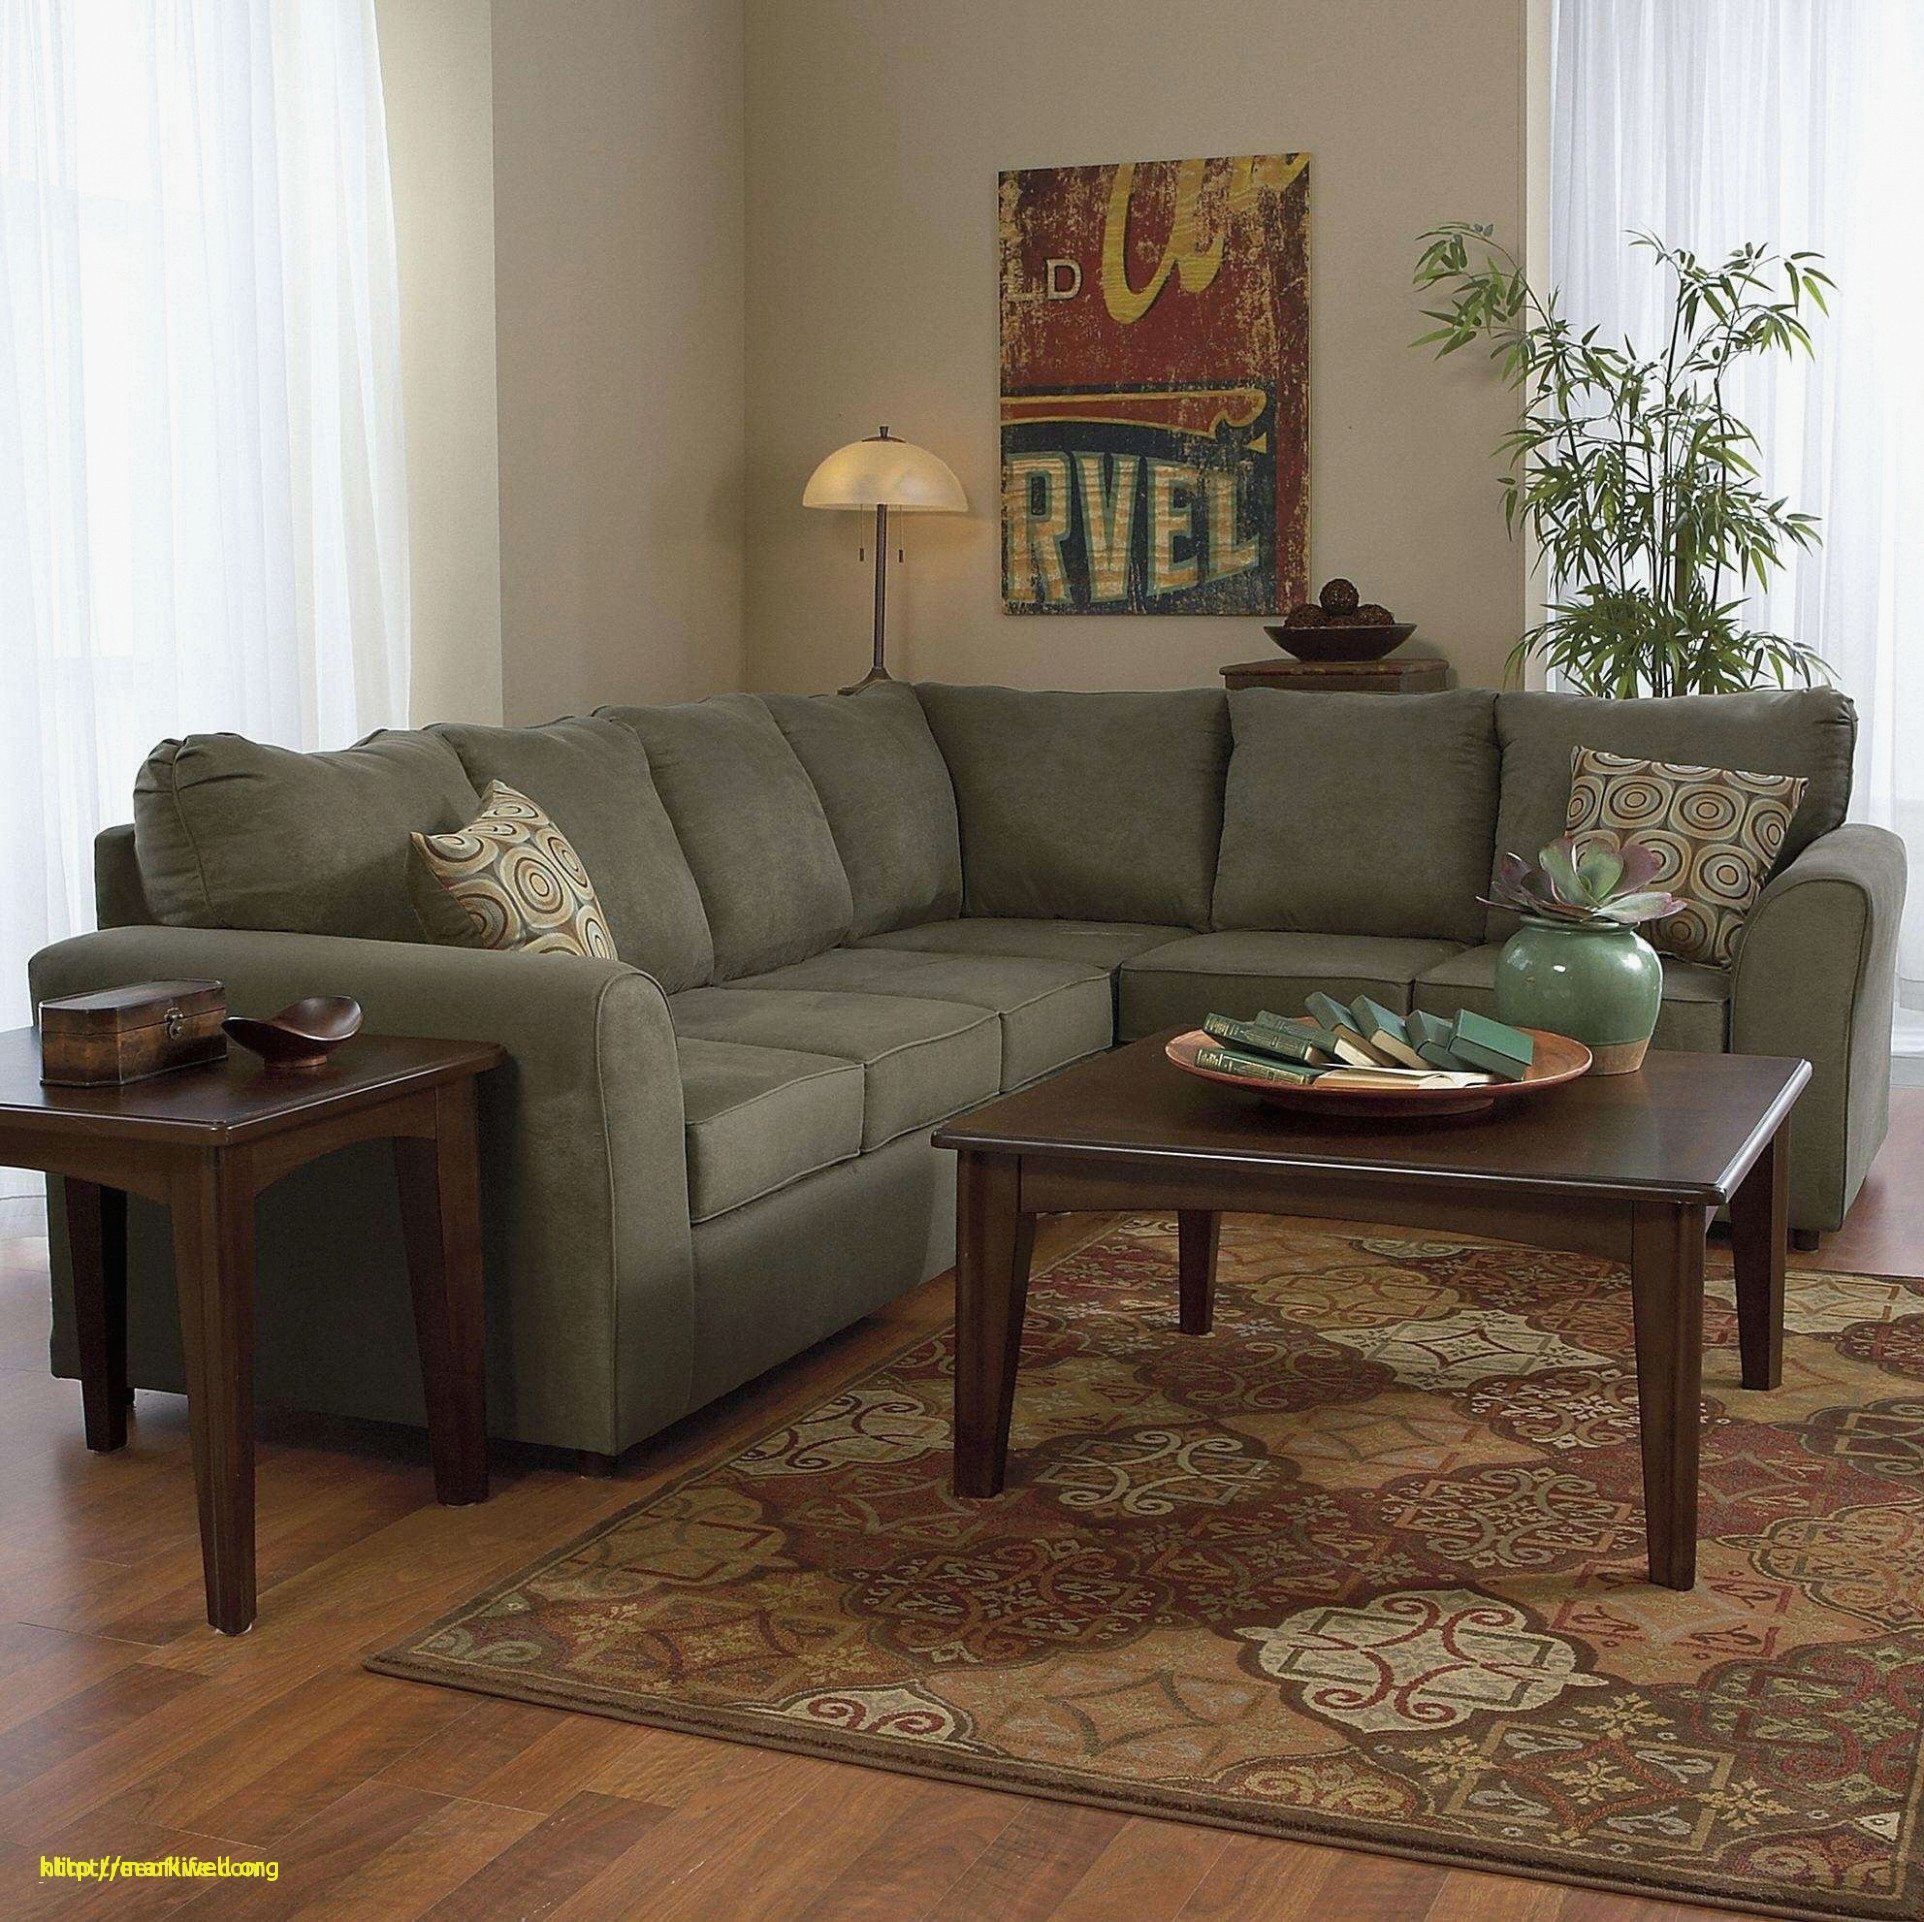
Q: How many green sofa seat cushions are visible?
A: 6